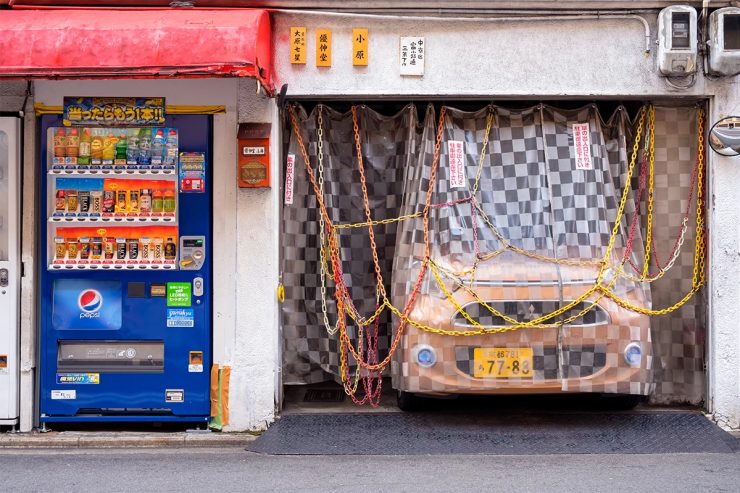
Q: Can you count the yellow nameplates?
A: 3